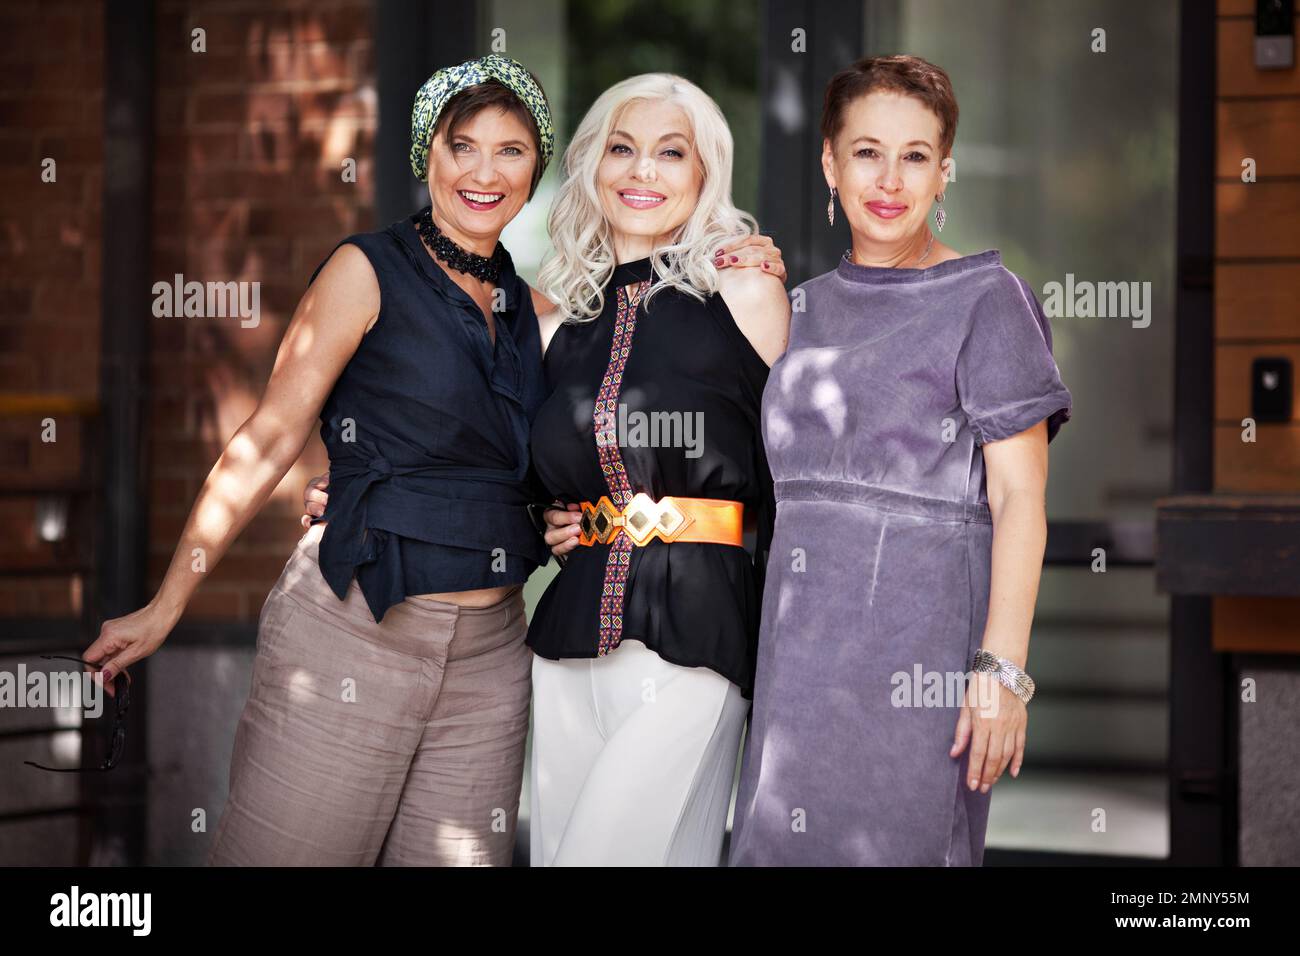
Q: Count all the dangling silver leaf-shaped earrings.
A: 2